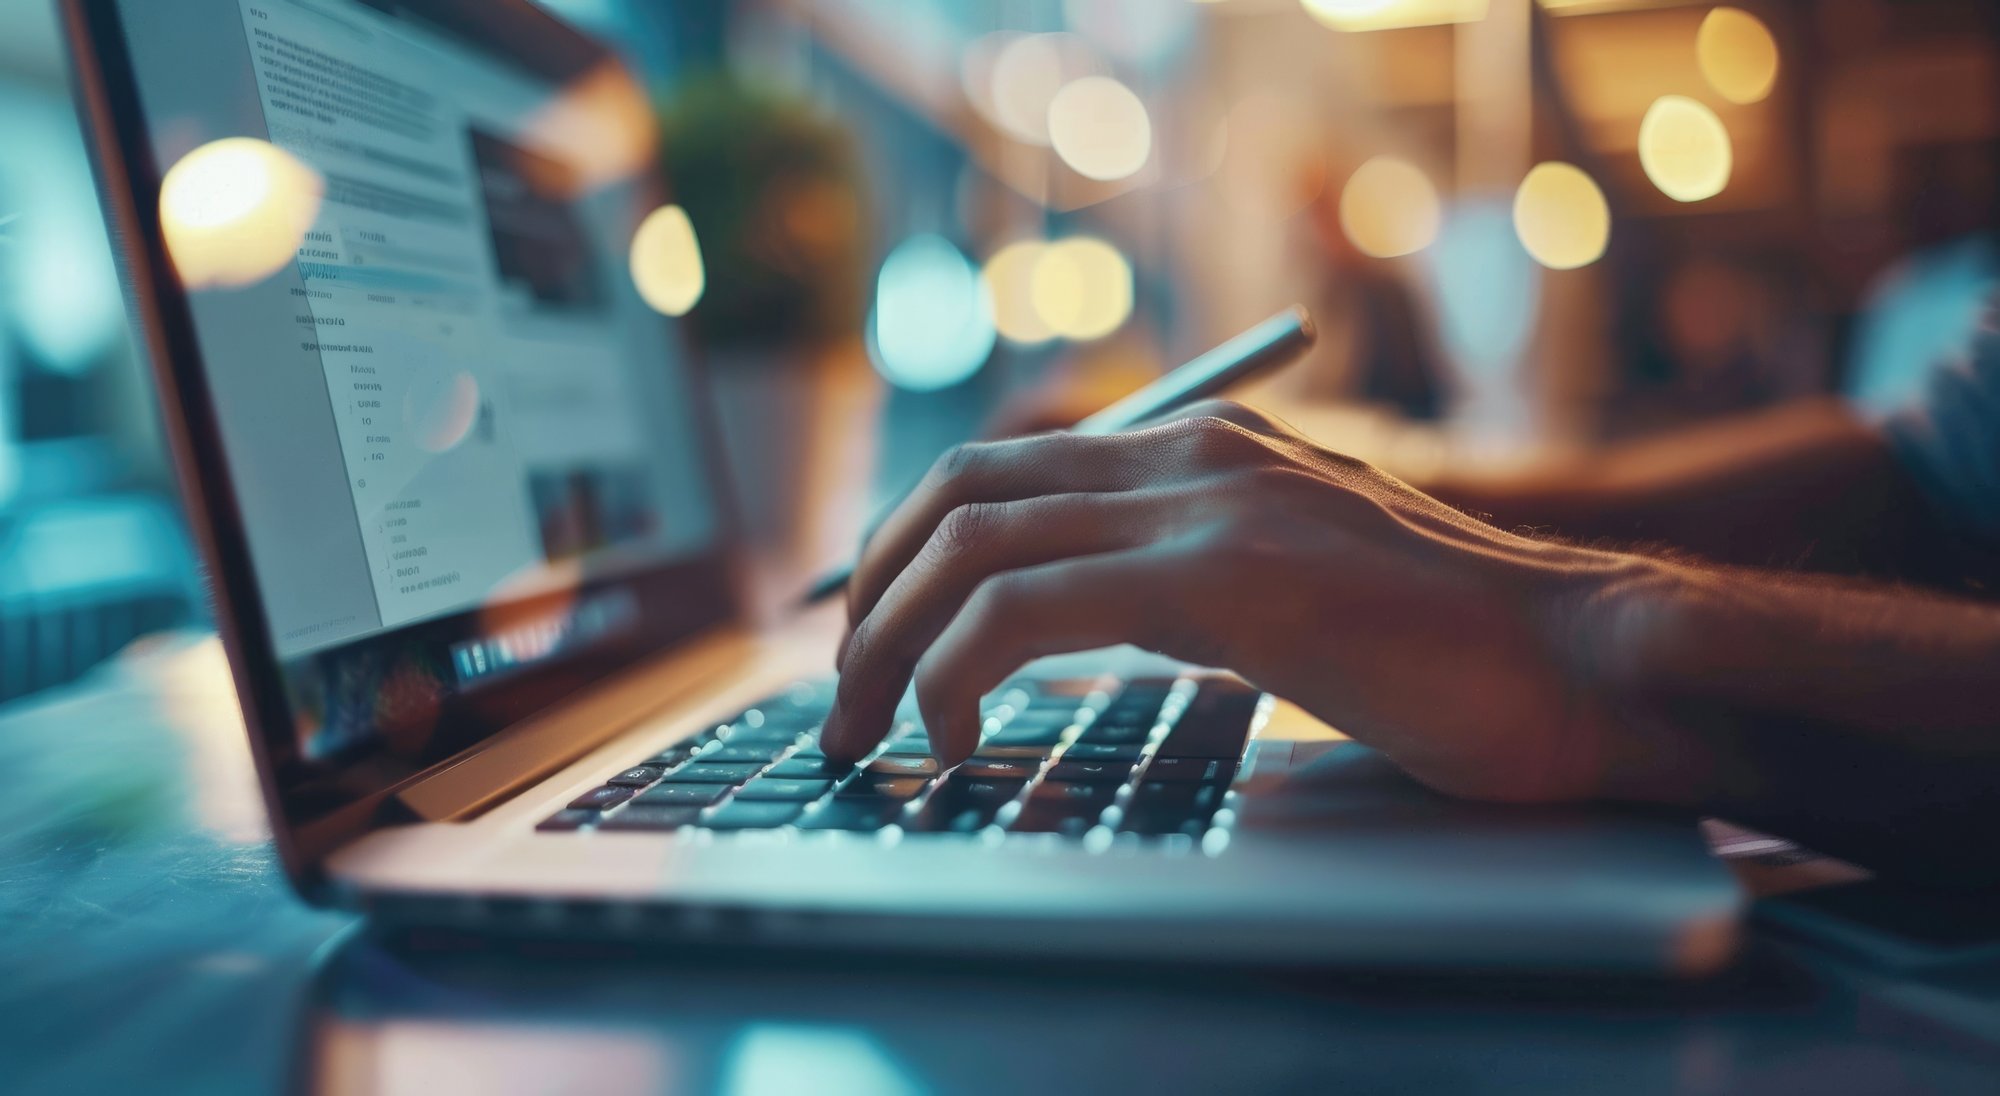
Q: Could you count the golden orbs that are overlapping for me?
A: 2